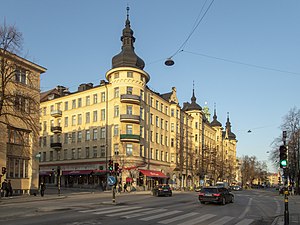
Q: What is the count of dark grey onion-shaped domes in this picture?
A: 4